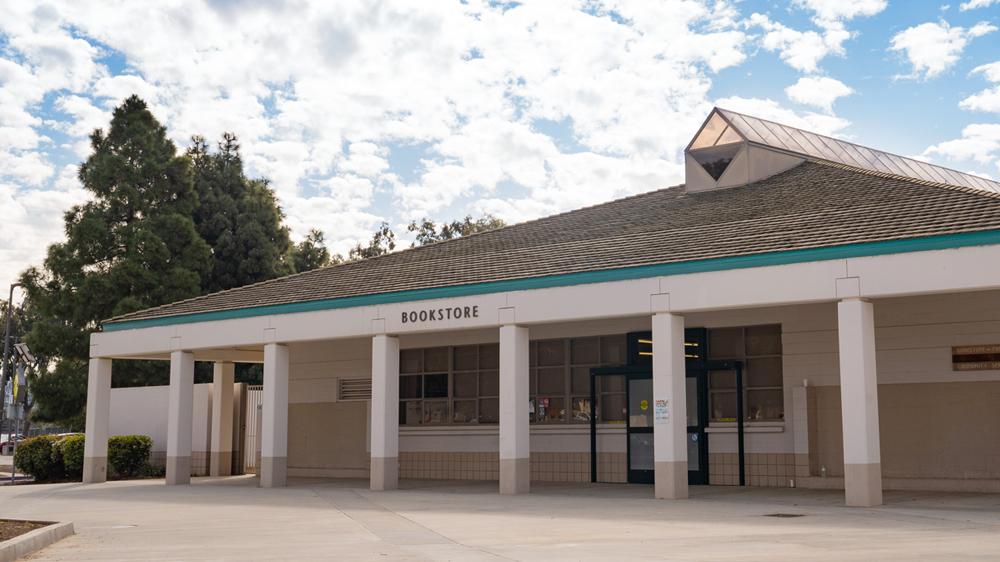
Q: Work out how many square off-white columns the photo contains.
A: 8